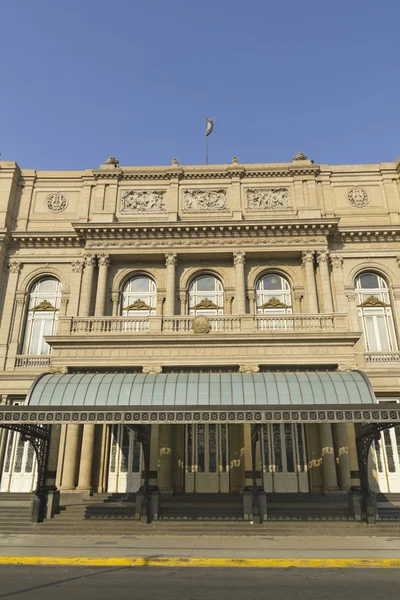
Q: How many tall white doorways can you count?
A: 5